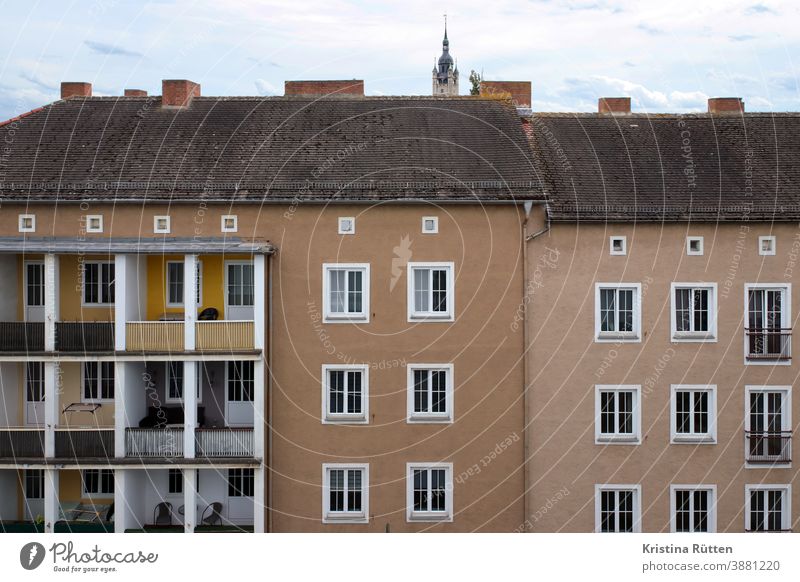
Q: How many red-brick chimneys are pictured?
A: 7